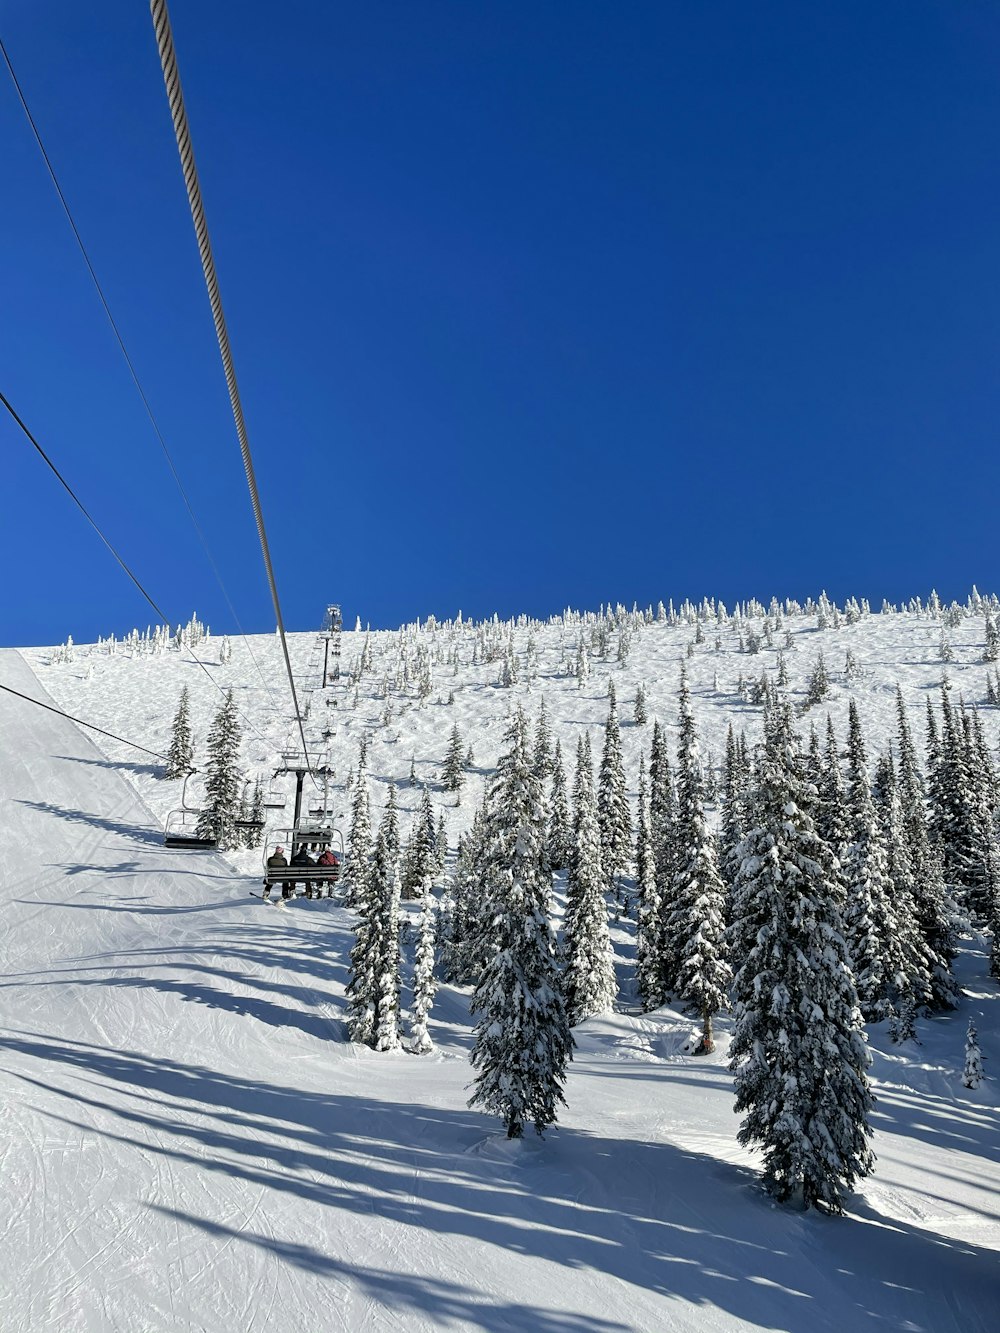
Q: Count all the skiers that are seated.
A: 3